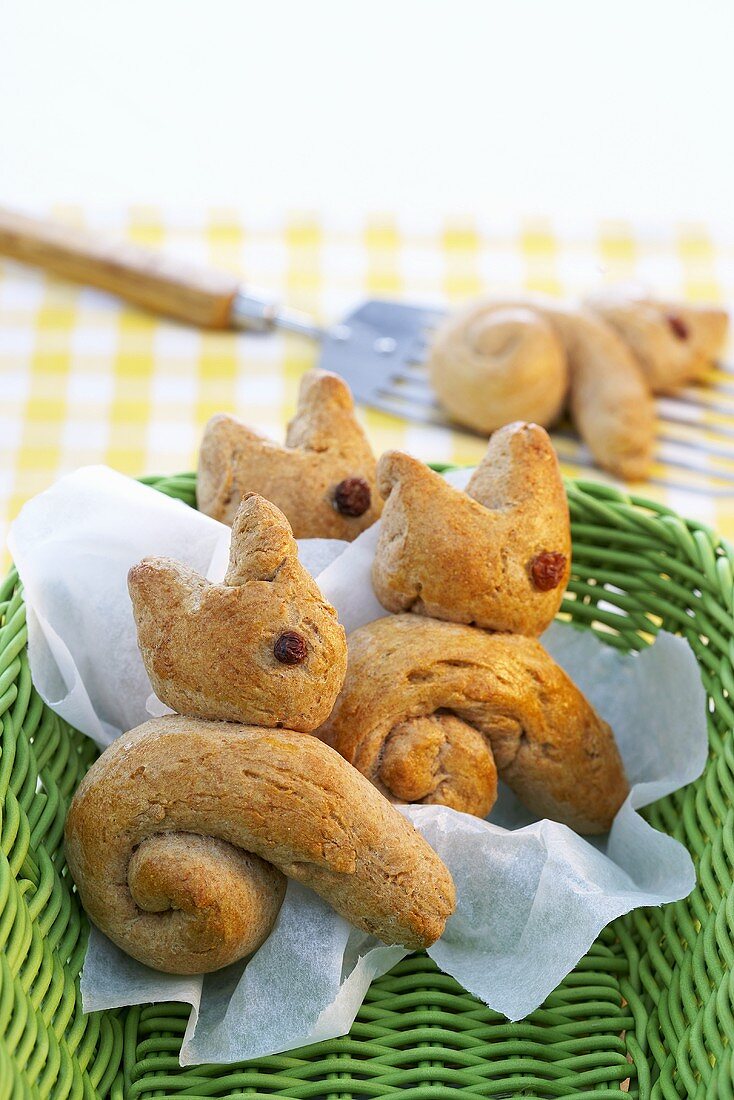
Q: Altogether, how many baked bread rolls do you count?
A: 4